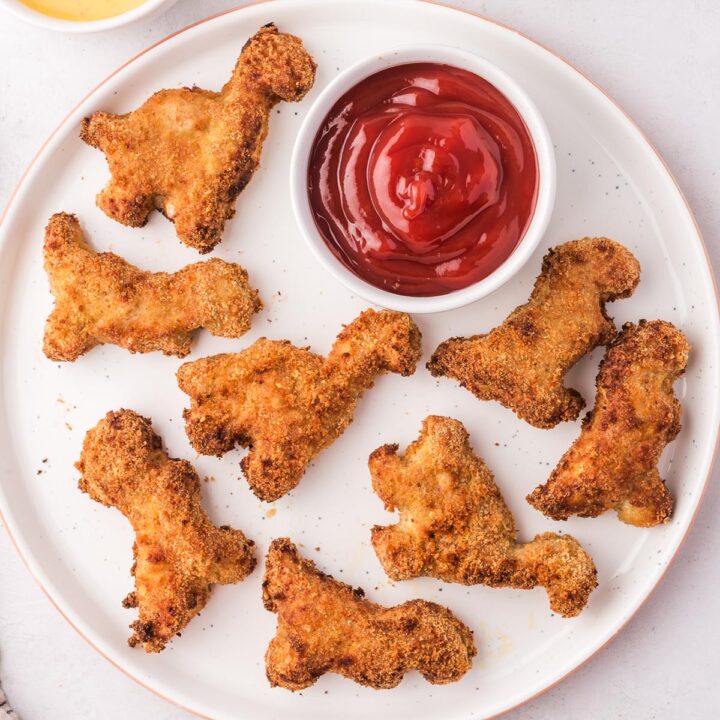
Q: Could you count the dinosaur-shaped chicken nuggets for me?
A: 8